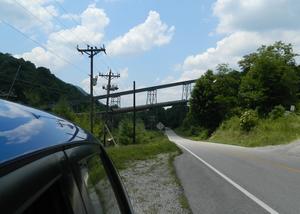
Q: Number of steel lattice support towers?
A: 3